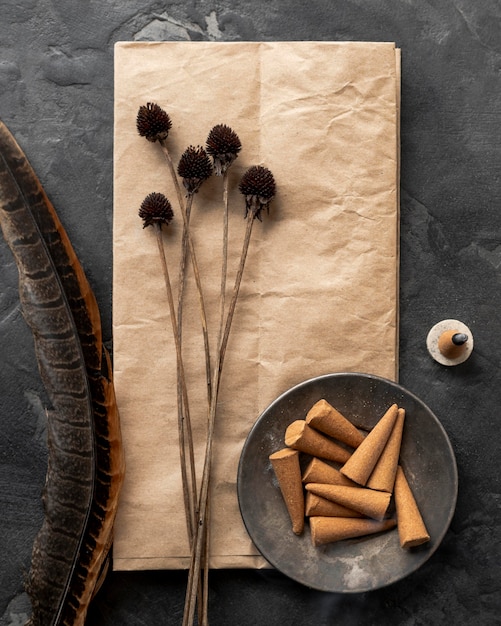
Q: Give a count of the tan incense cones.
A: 11